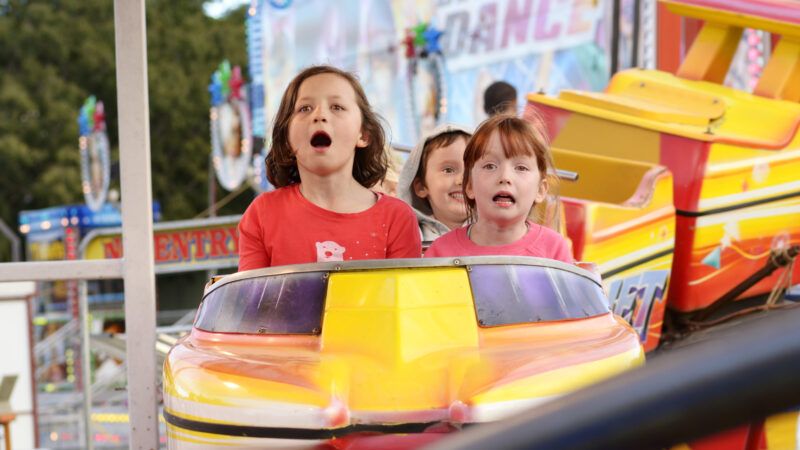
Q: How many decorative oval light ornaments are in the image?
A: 3